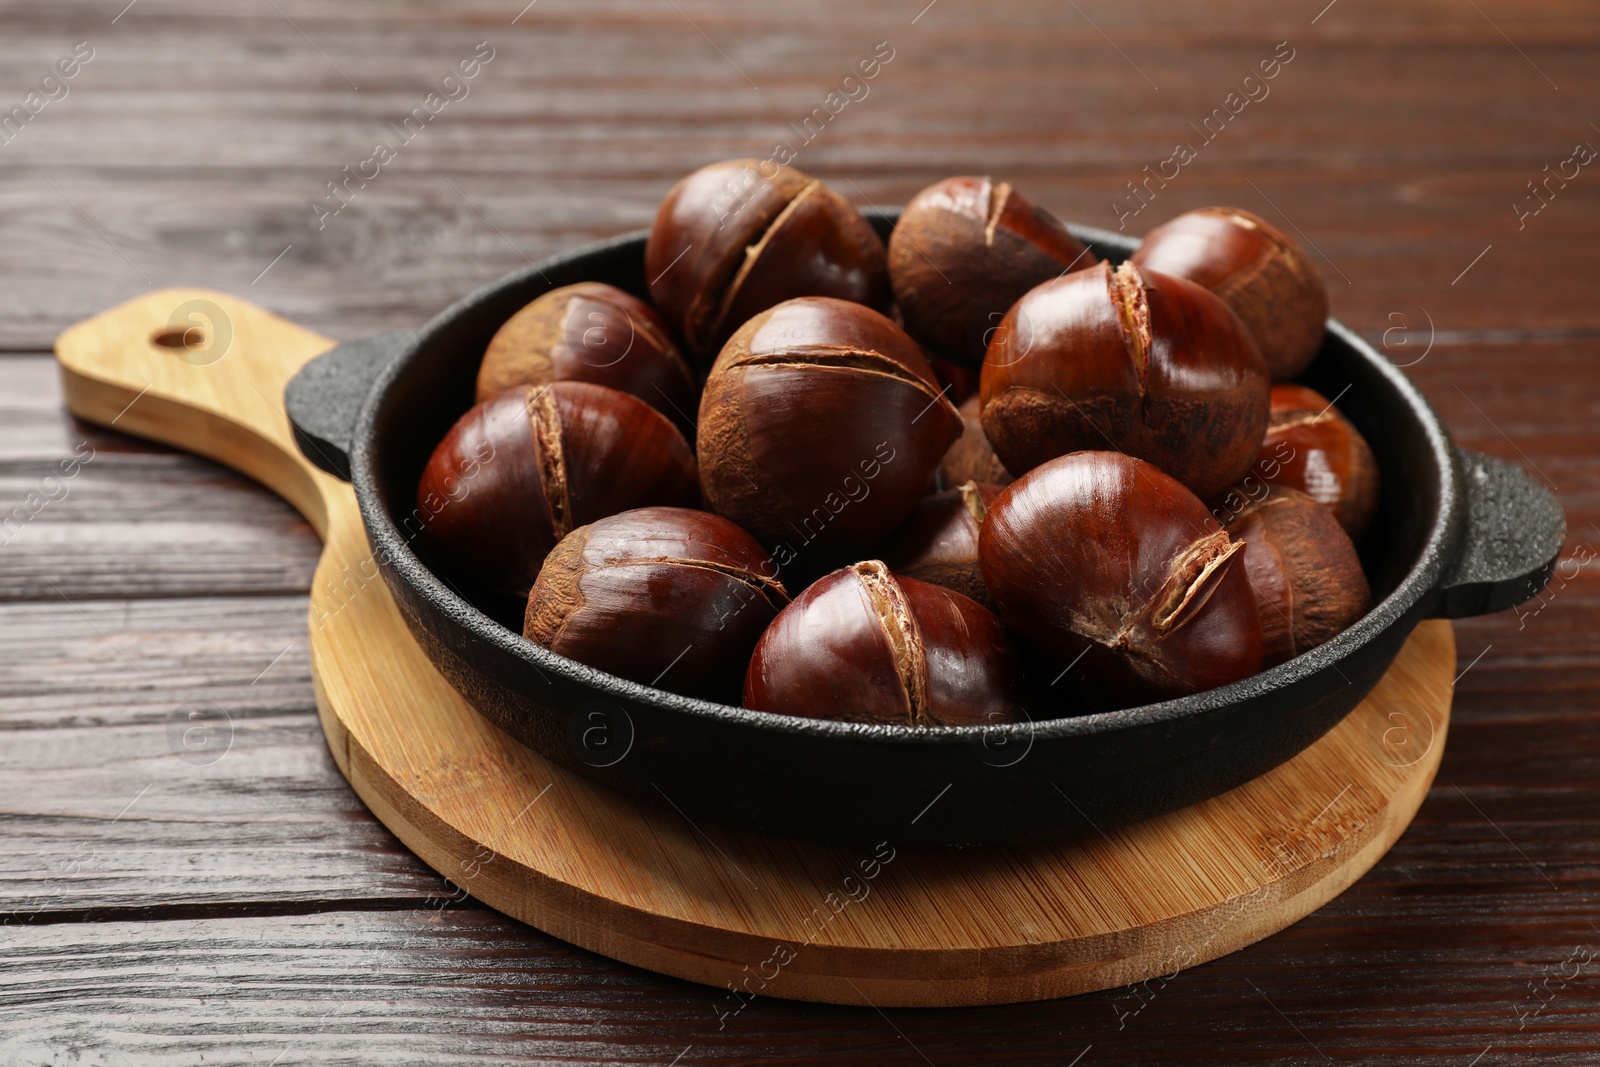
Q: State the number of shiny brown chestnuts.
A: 15